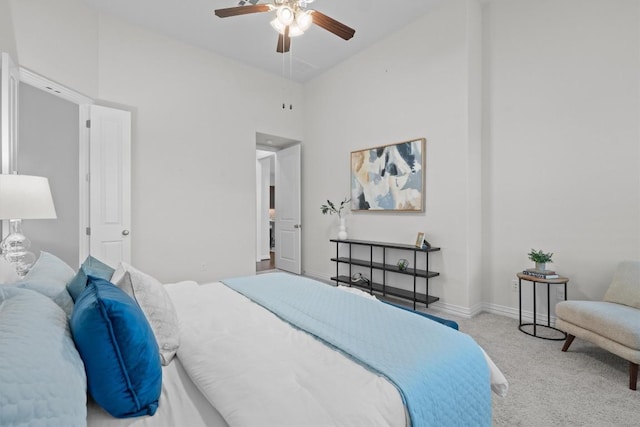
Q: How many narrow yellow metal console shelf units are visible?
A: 0